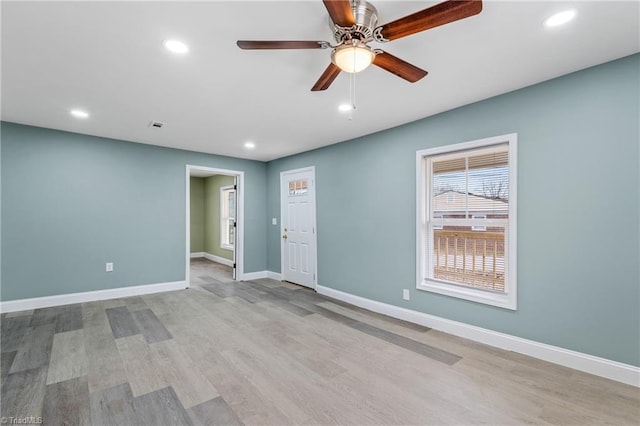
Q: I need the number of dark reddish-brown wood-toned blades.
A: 5